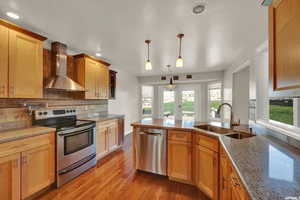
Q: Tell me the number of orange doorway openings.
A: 0